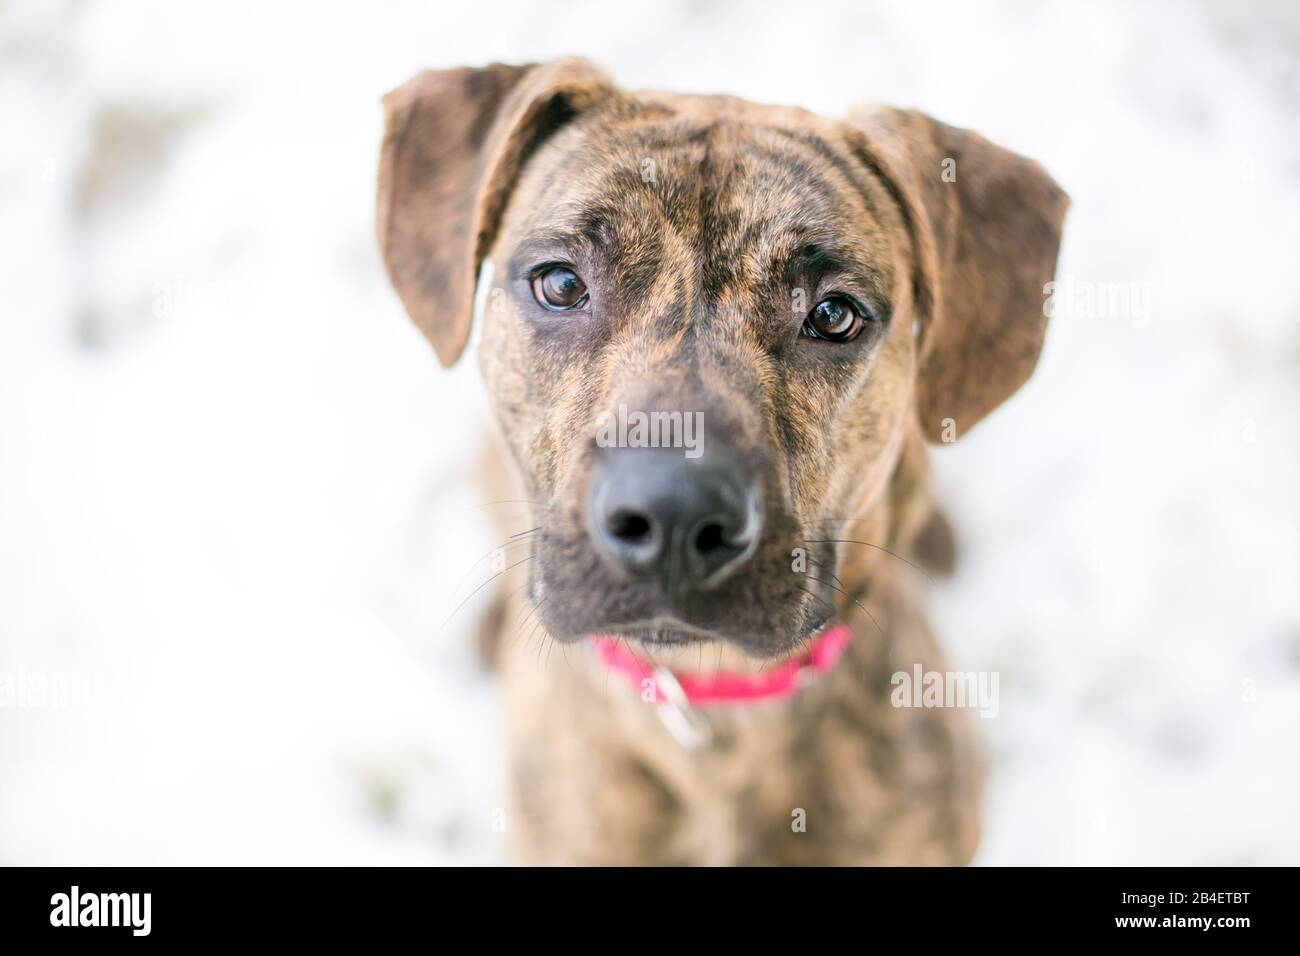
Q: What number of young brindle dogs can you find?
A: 1